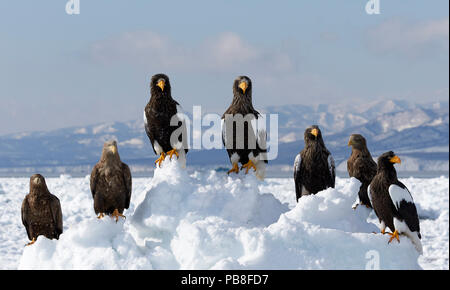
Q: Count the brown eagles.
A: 3